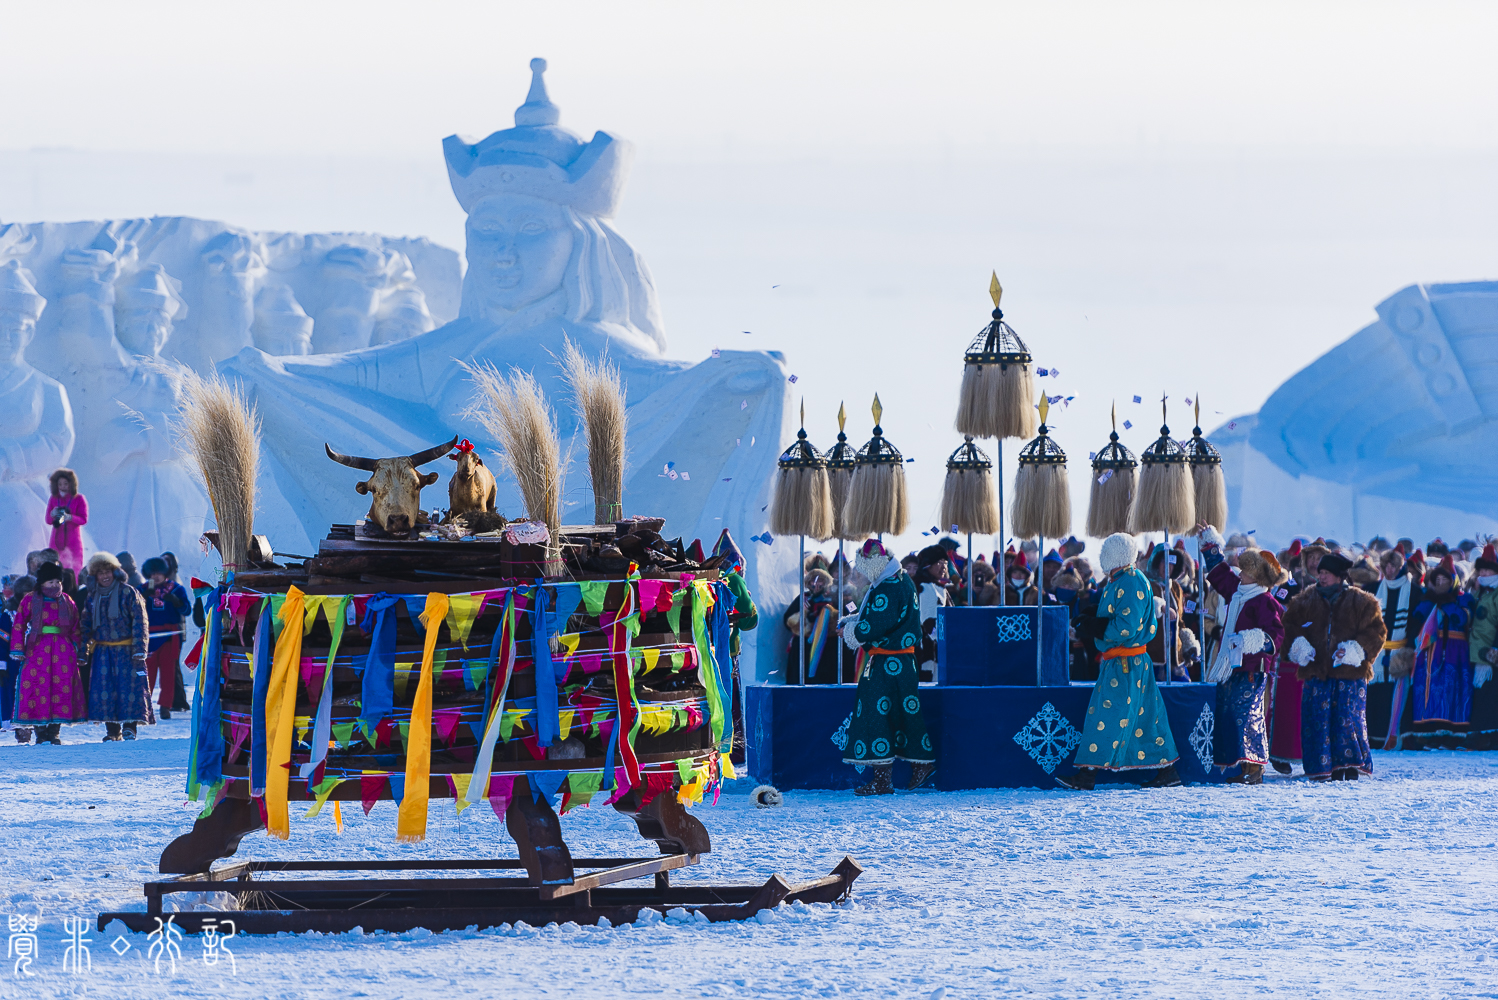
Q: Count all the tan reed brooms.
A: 3